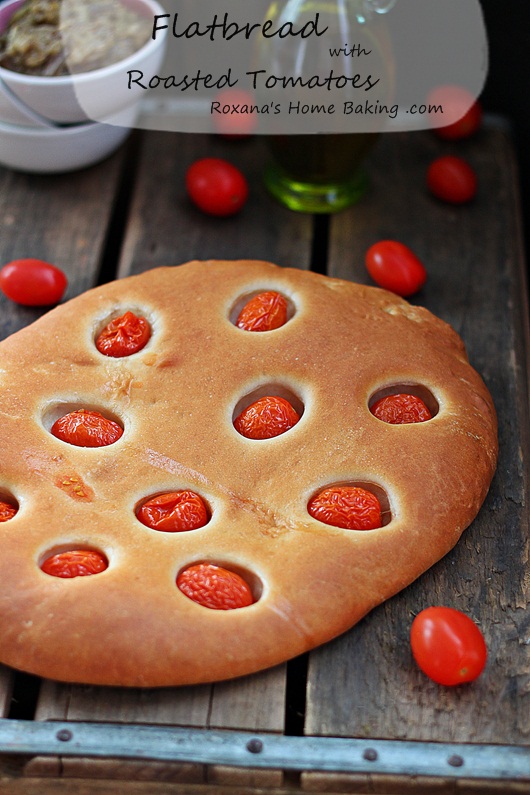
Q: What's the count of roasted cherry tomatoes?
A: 10